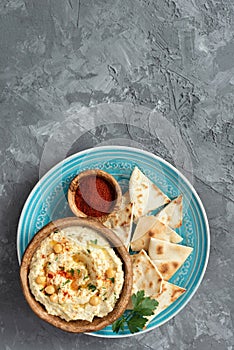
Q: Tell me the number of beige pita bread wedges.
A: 7